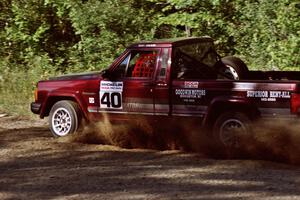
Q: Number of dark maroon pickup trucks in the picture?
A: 1